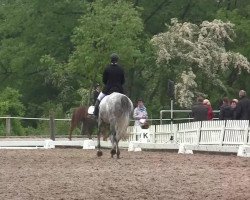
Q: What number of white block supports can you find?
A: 5